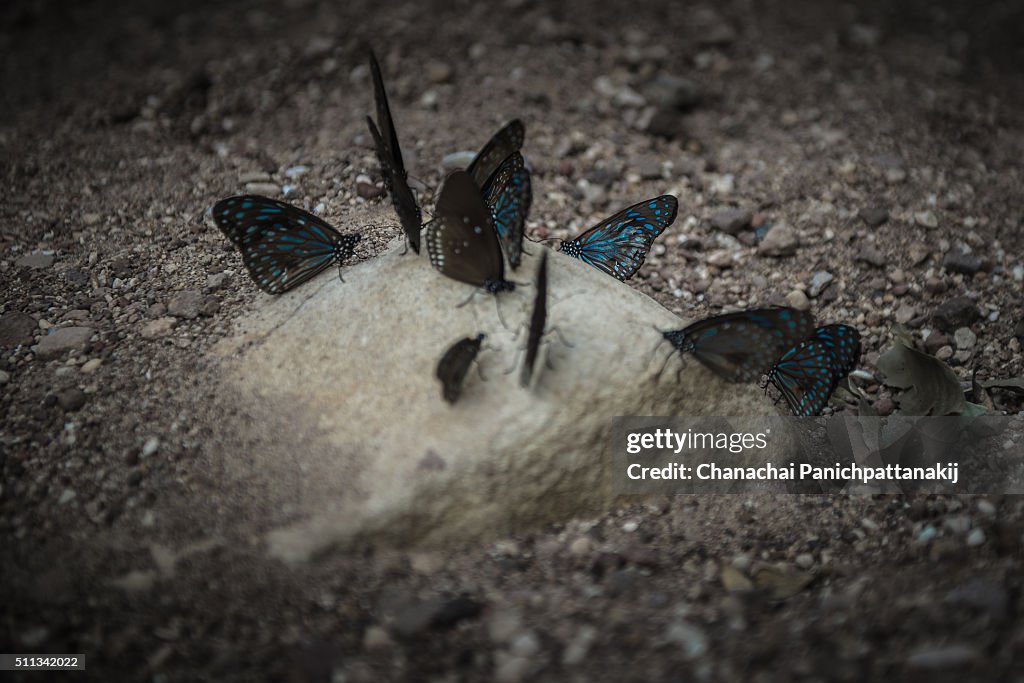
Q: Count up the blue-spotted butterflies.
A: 5